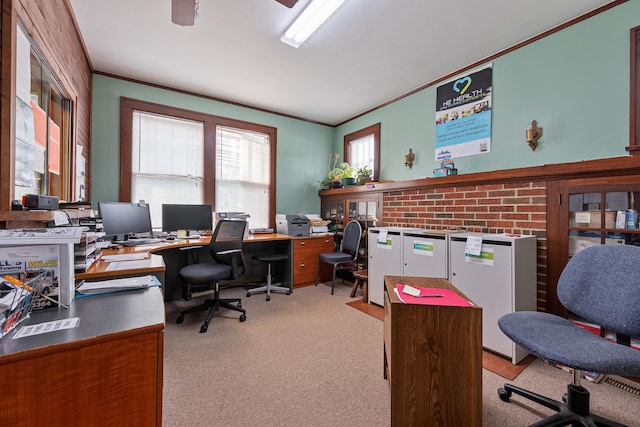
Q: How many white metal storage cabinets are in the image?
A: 3